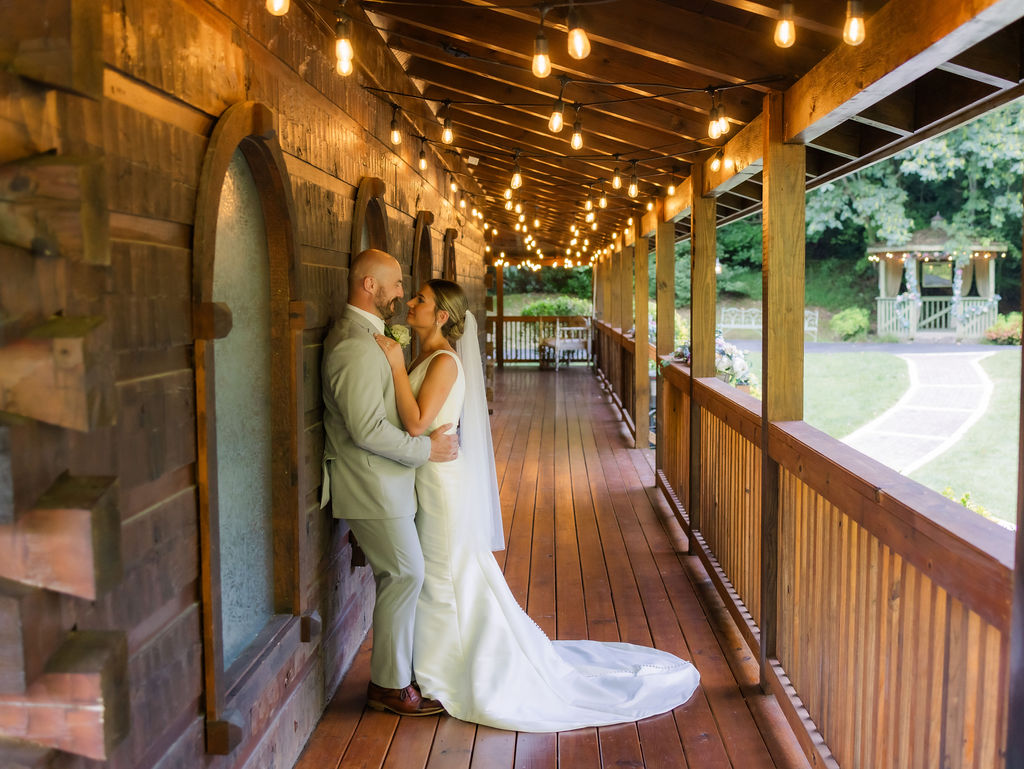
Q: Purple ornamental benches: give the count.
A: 0